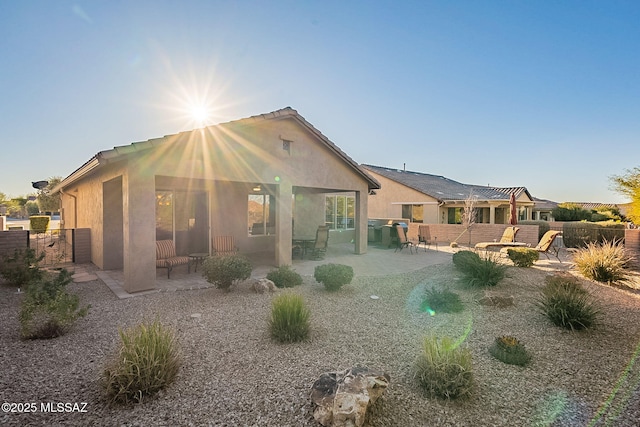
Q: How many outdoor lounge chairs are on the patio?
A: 2